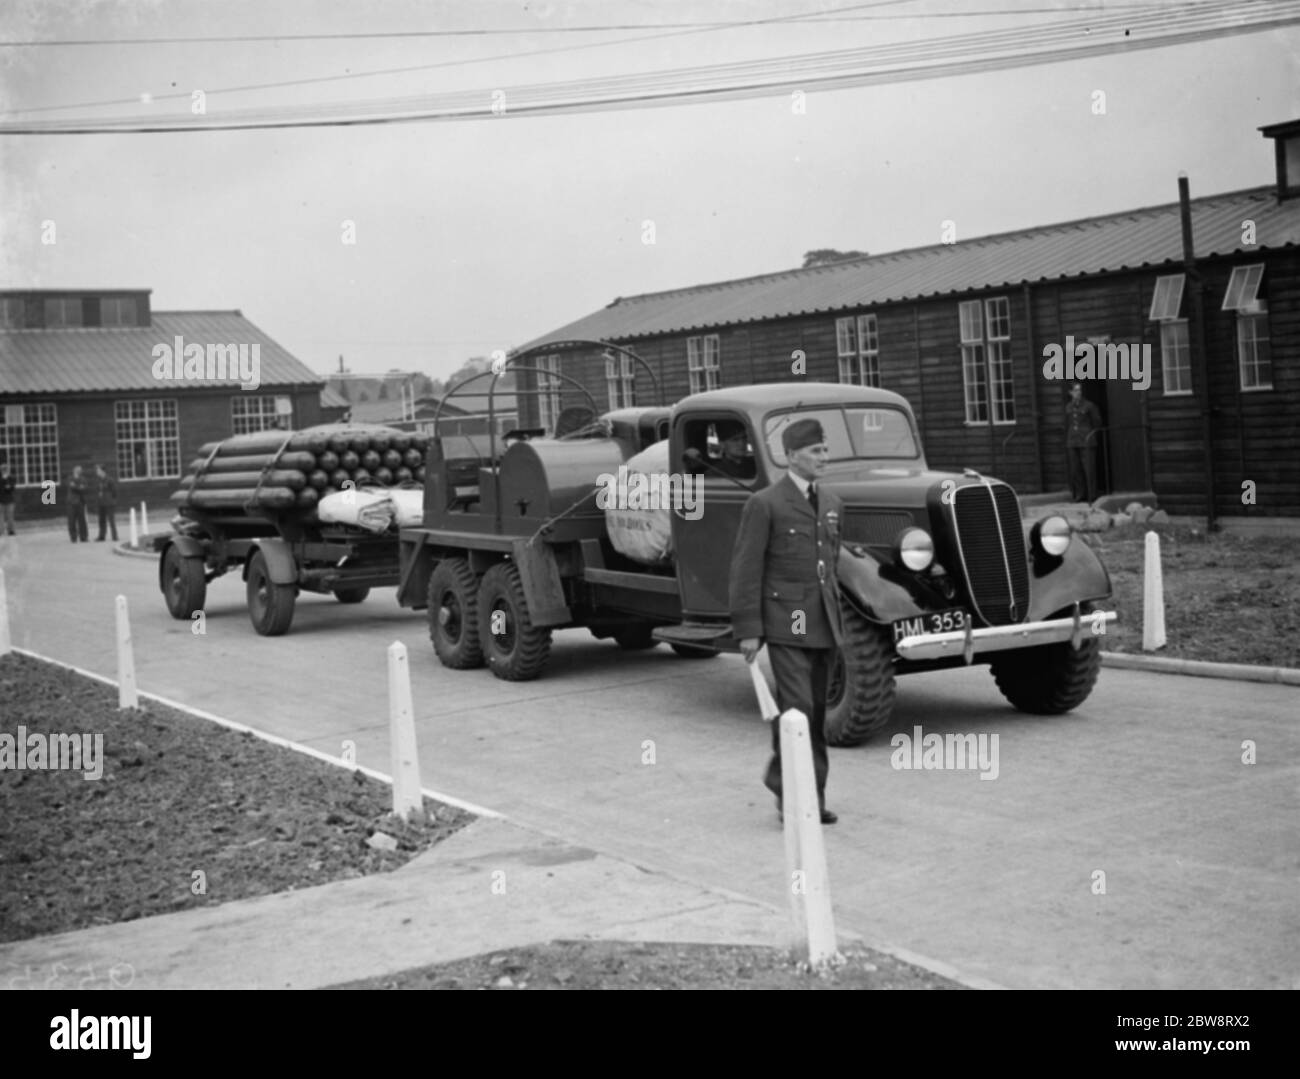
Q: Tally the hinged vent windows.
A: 2